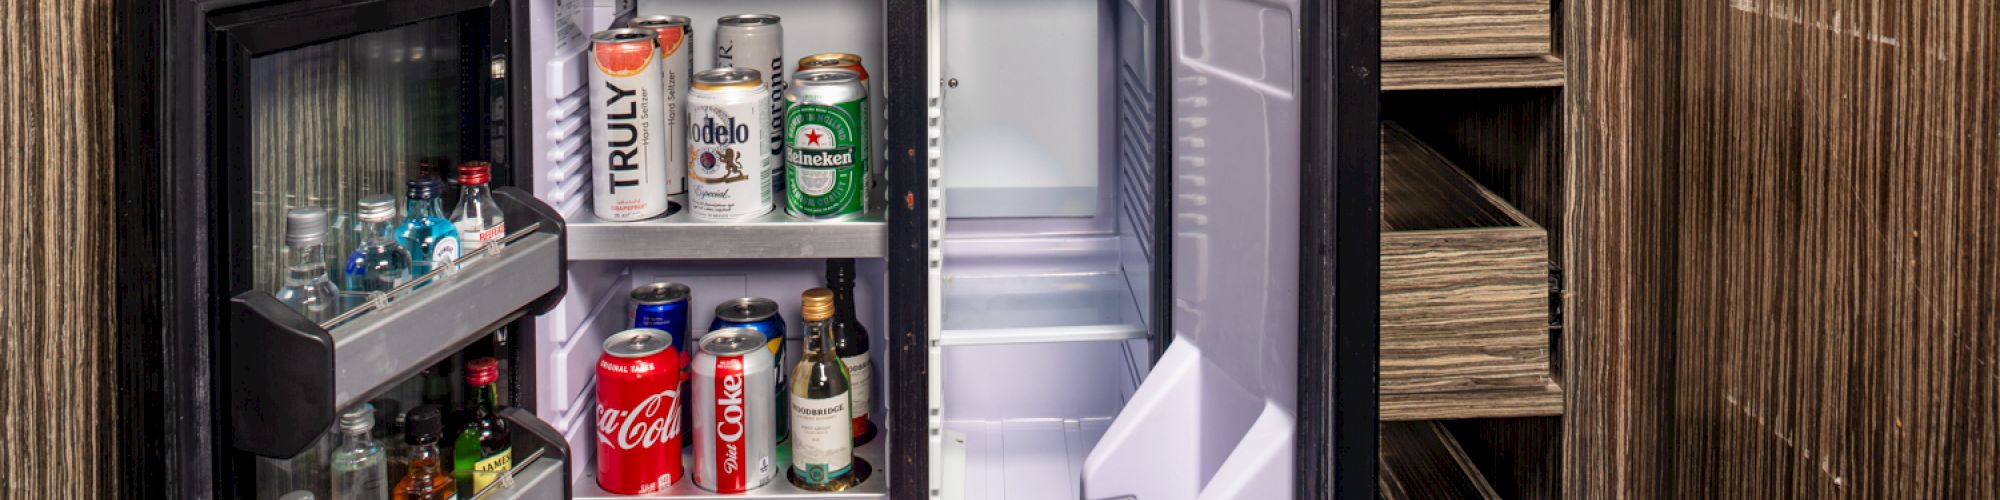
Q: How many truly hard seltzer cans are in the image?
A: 2